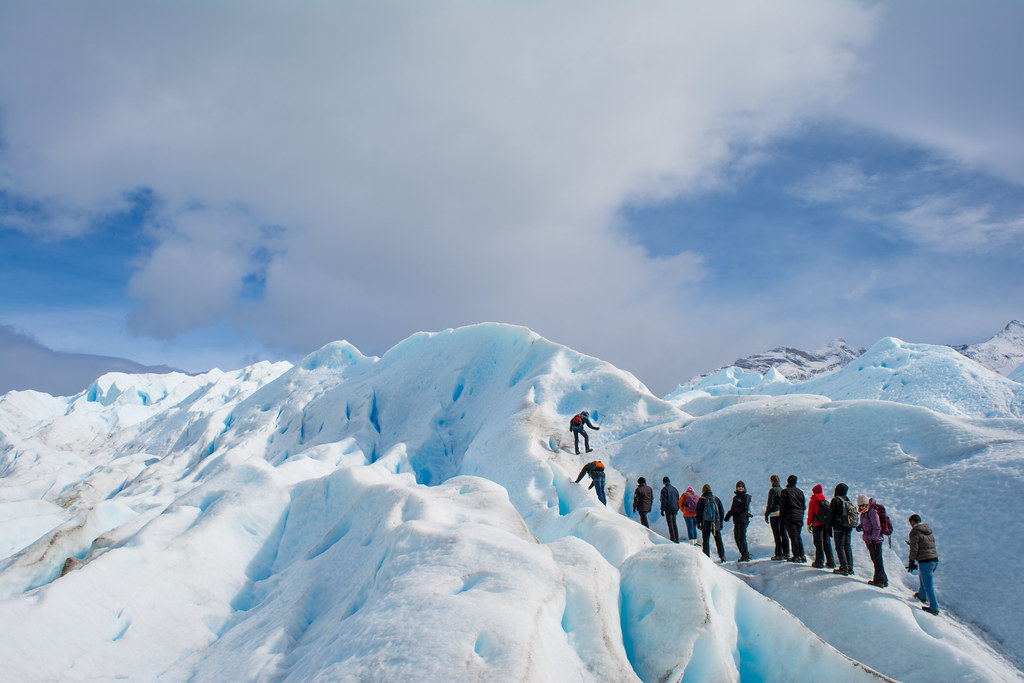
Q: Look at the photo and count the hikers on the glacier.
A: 13